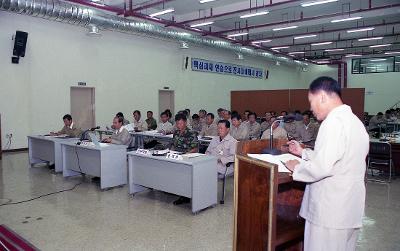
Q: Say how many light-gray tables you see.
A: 3